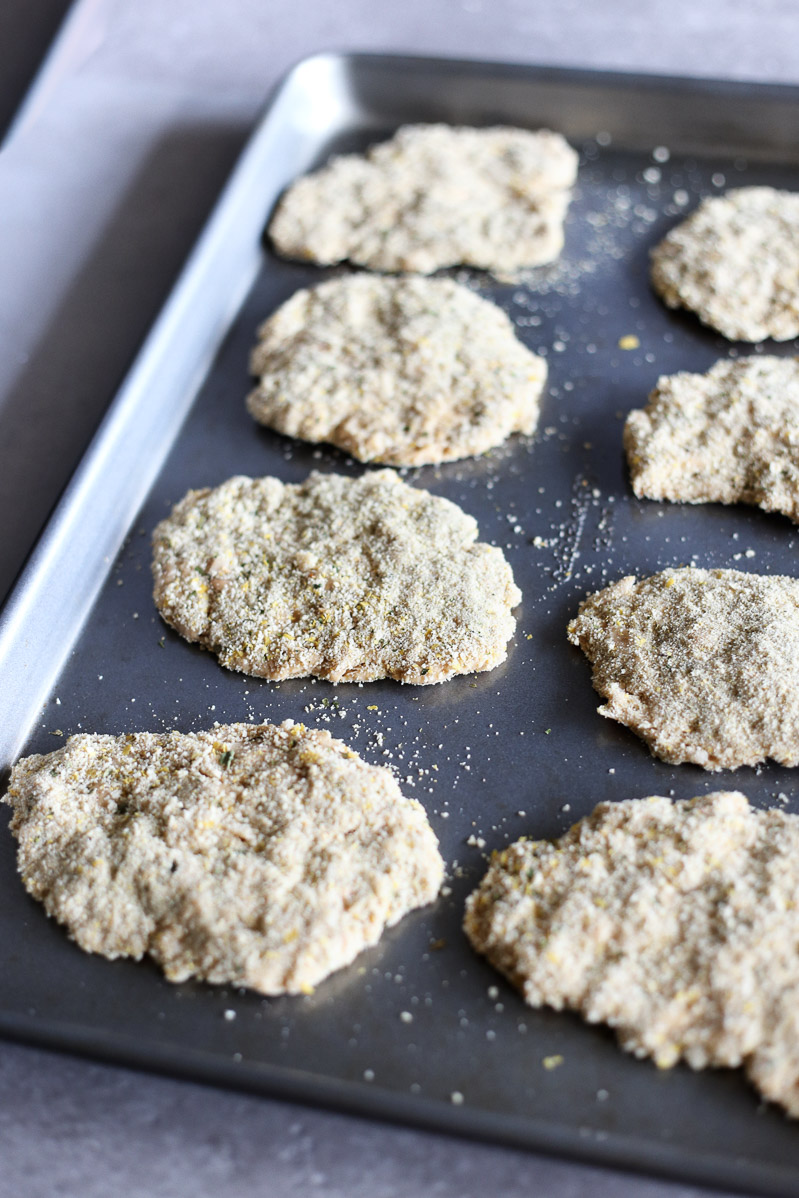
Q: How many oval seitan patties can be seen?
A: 8